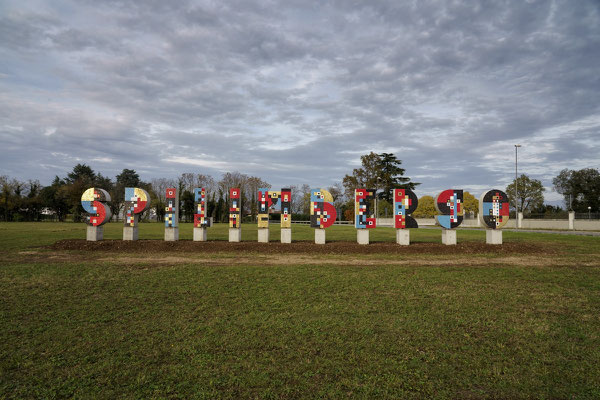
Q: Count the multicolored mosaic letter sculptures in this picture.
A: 11